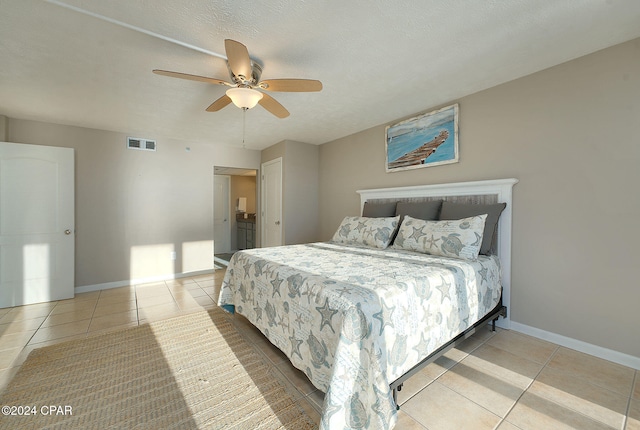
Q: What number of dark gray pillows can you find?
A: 3